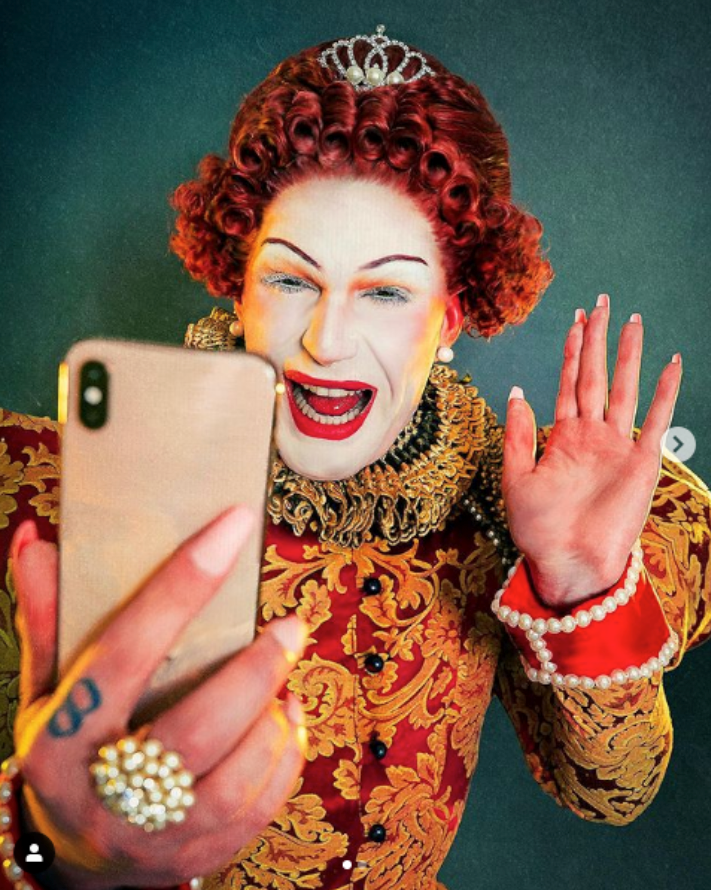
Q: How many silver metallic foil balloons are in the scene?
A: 0